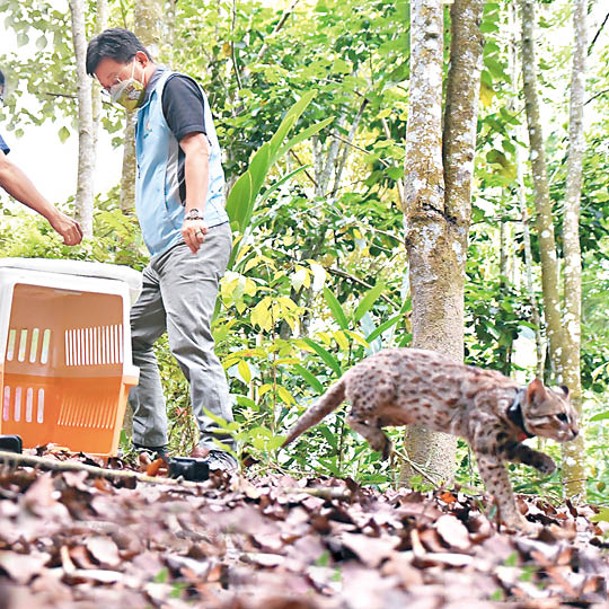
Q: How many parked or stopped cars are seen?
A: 0